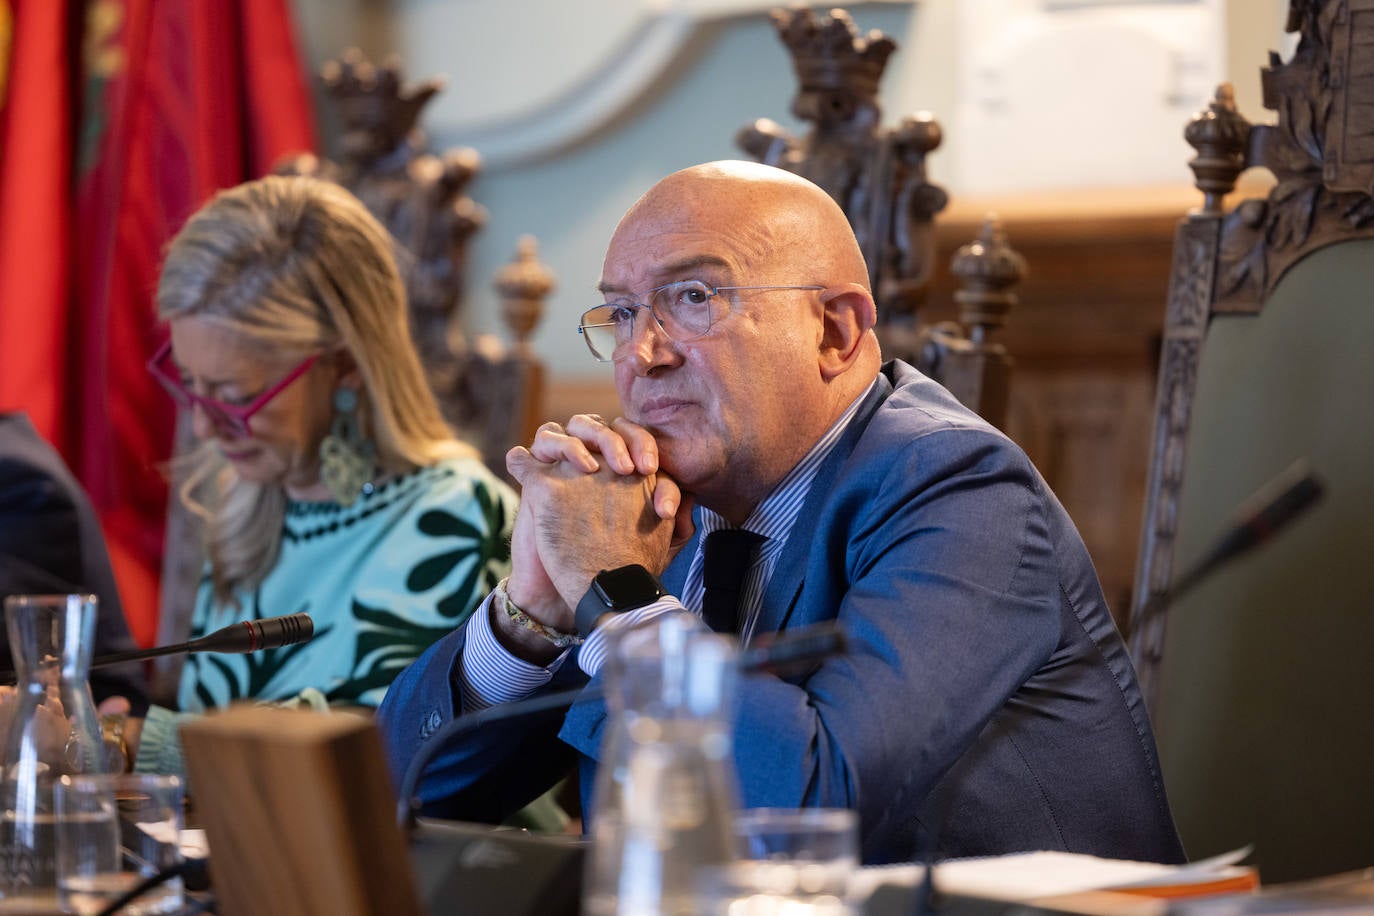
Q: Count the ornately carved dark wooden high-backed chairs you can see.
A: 3